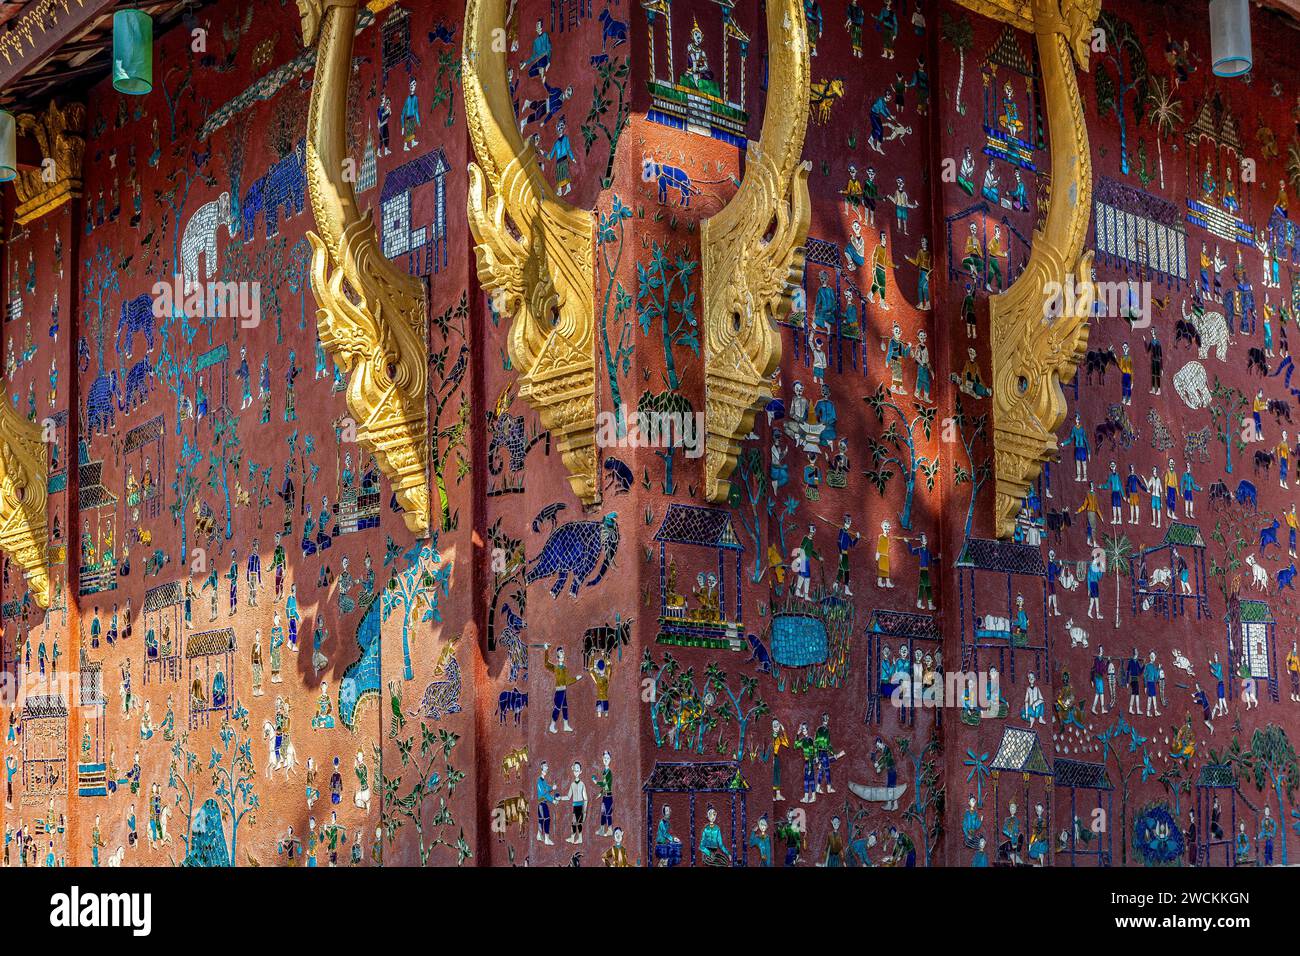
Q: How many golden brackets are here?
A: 5